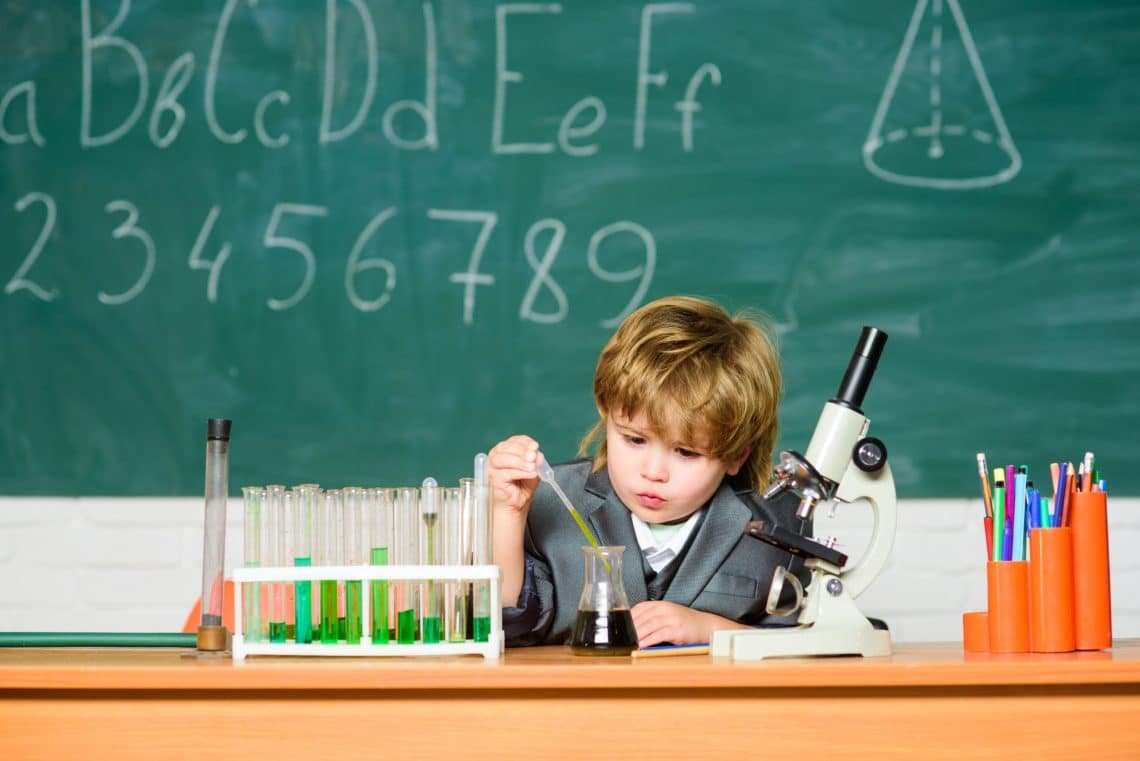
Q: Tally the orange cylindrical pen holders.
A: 4